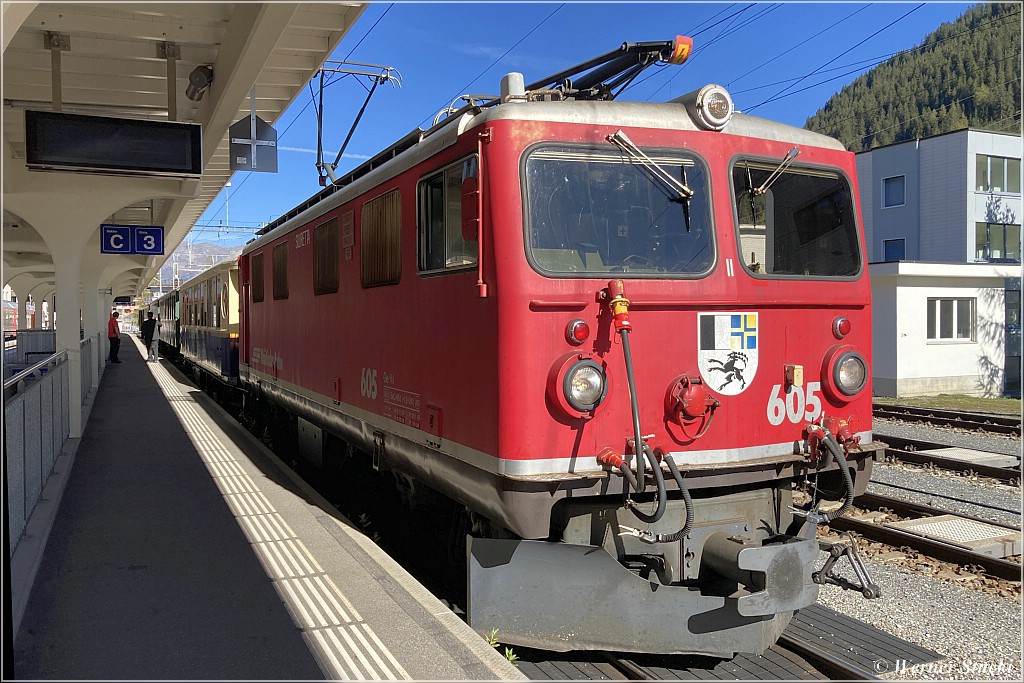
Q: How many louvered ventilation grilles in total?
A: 4